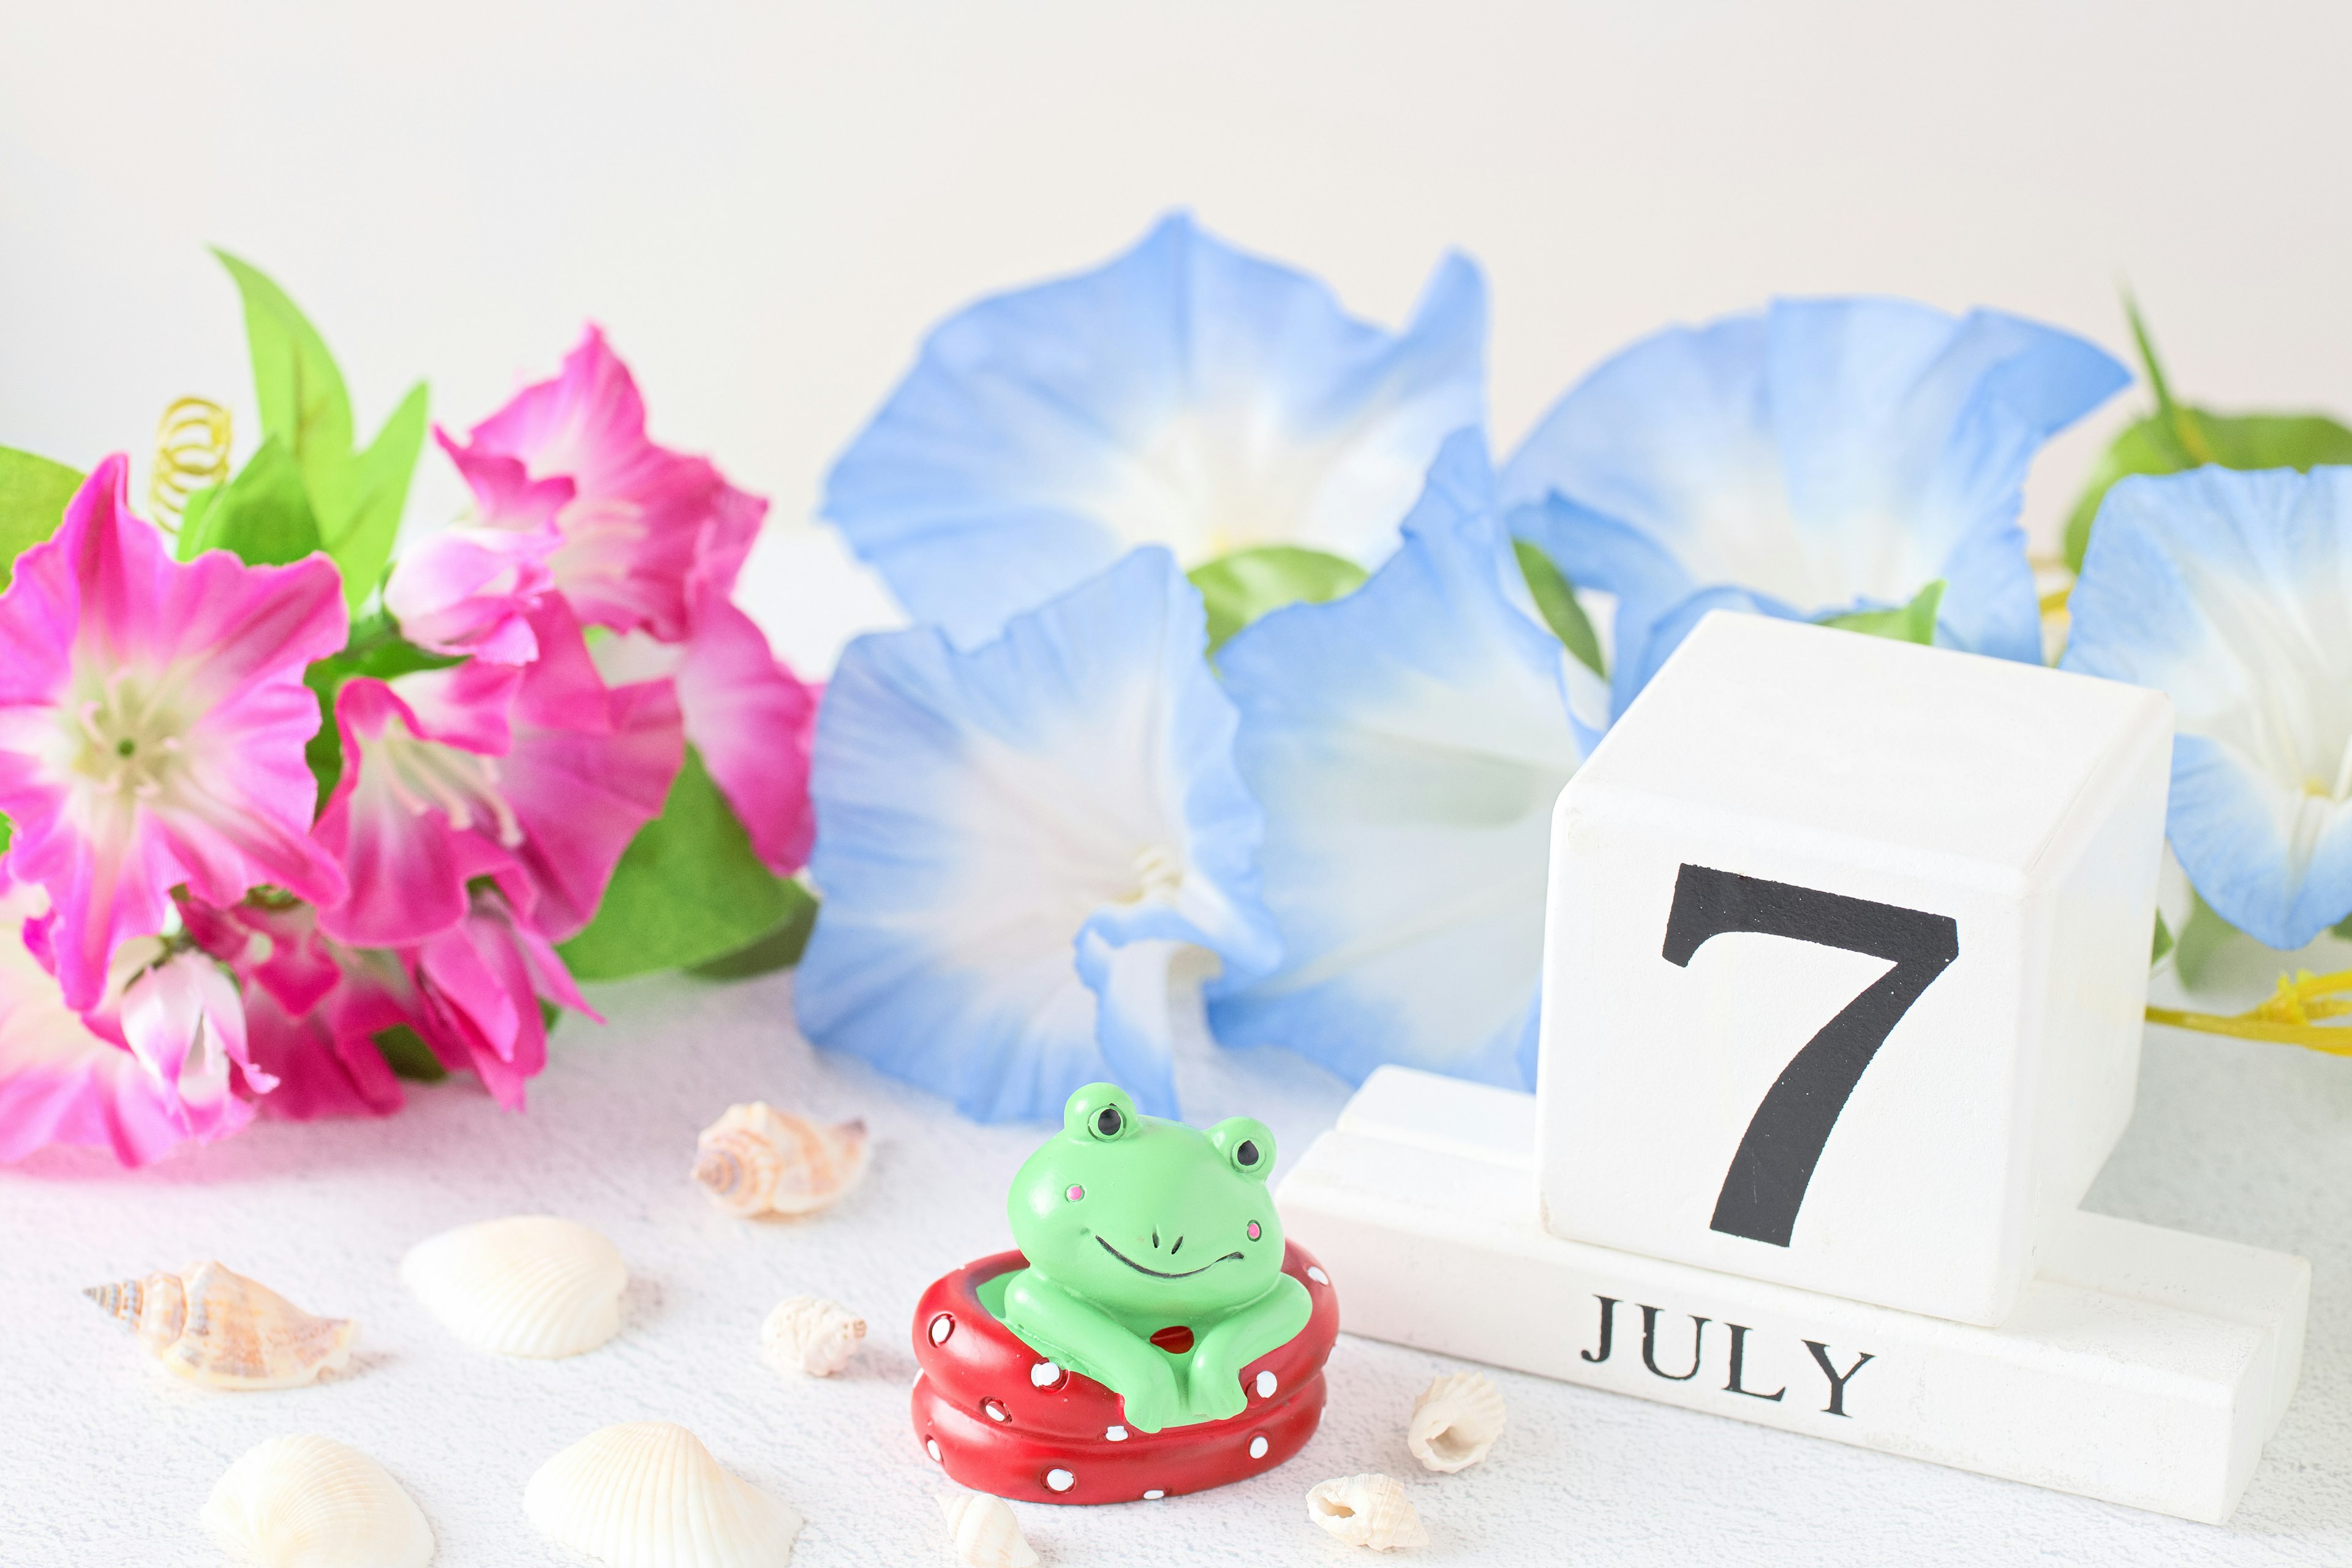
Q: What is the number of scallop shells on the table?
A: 3